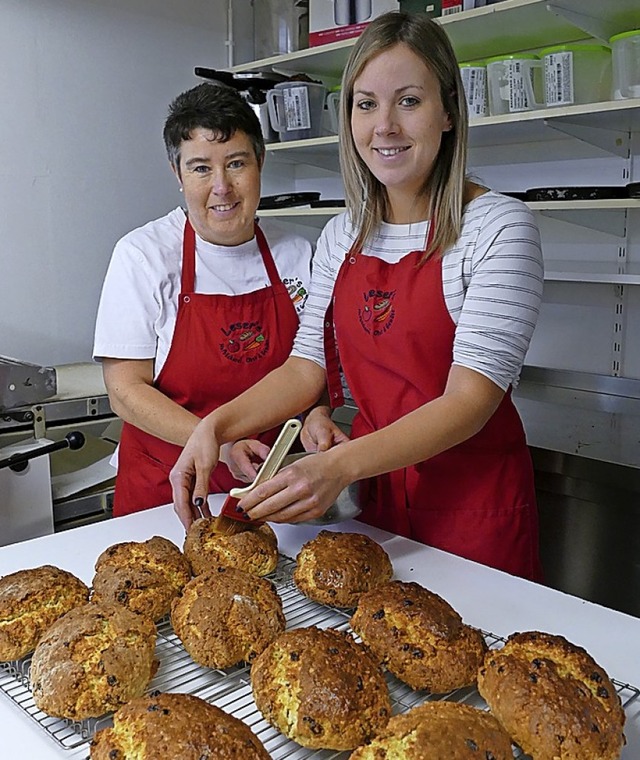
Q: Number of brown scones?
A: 11